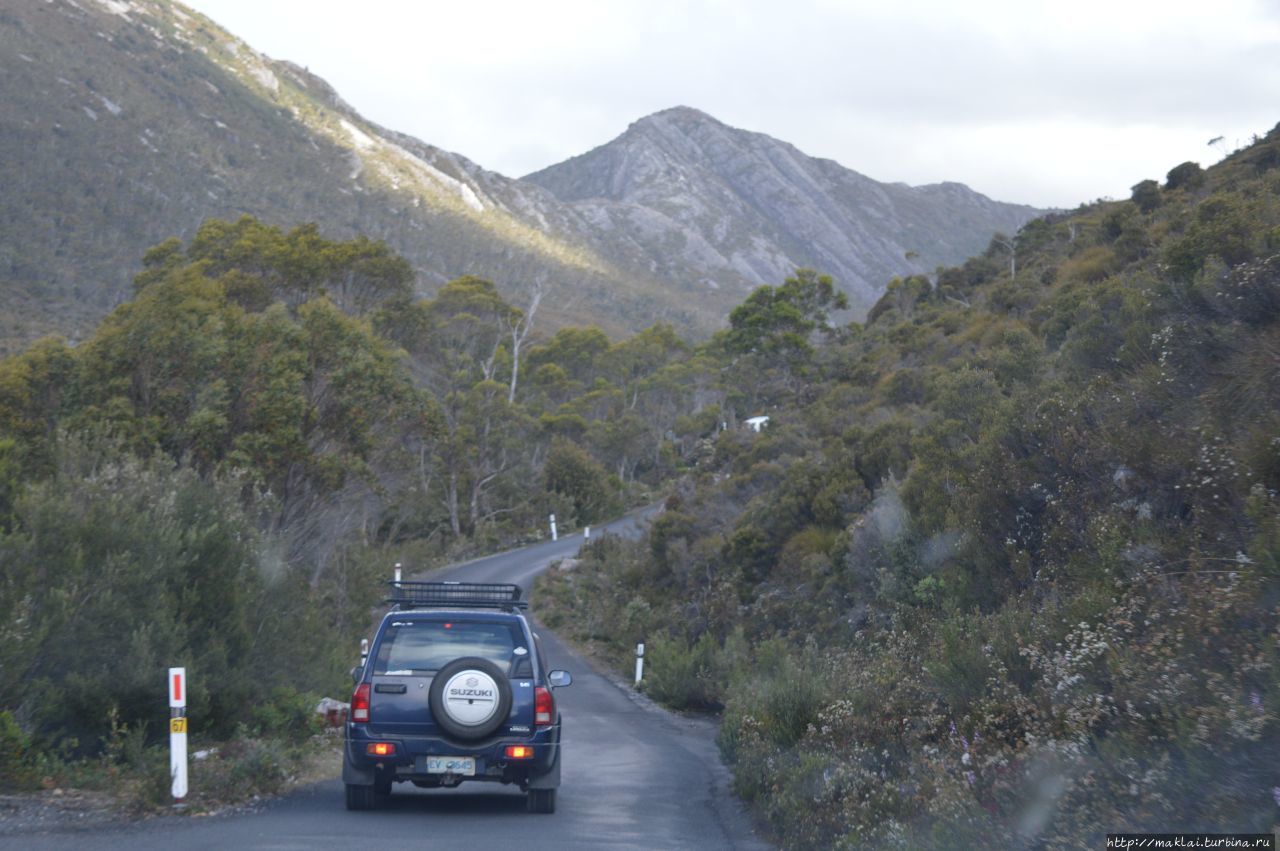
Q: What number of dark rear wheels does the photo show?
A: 2